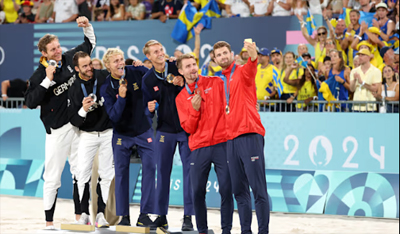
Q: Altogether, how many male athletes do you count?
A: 6